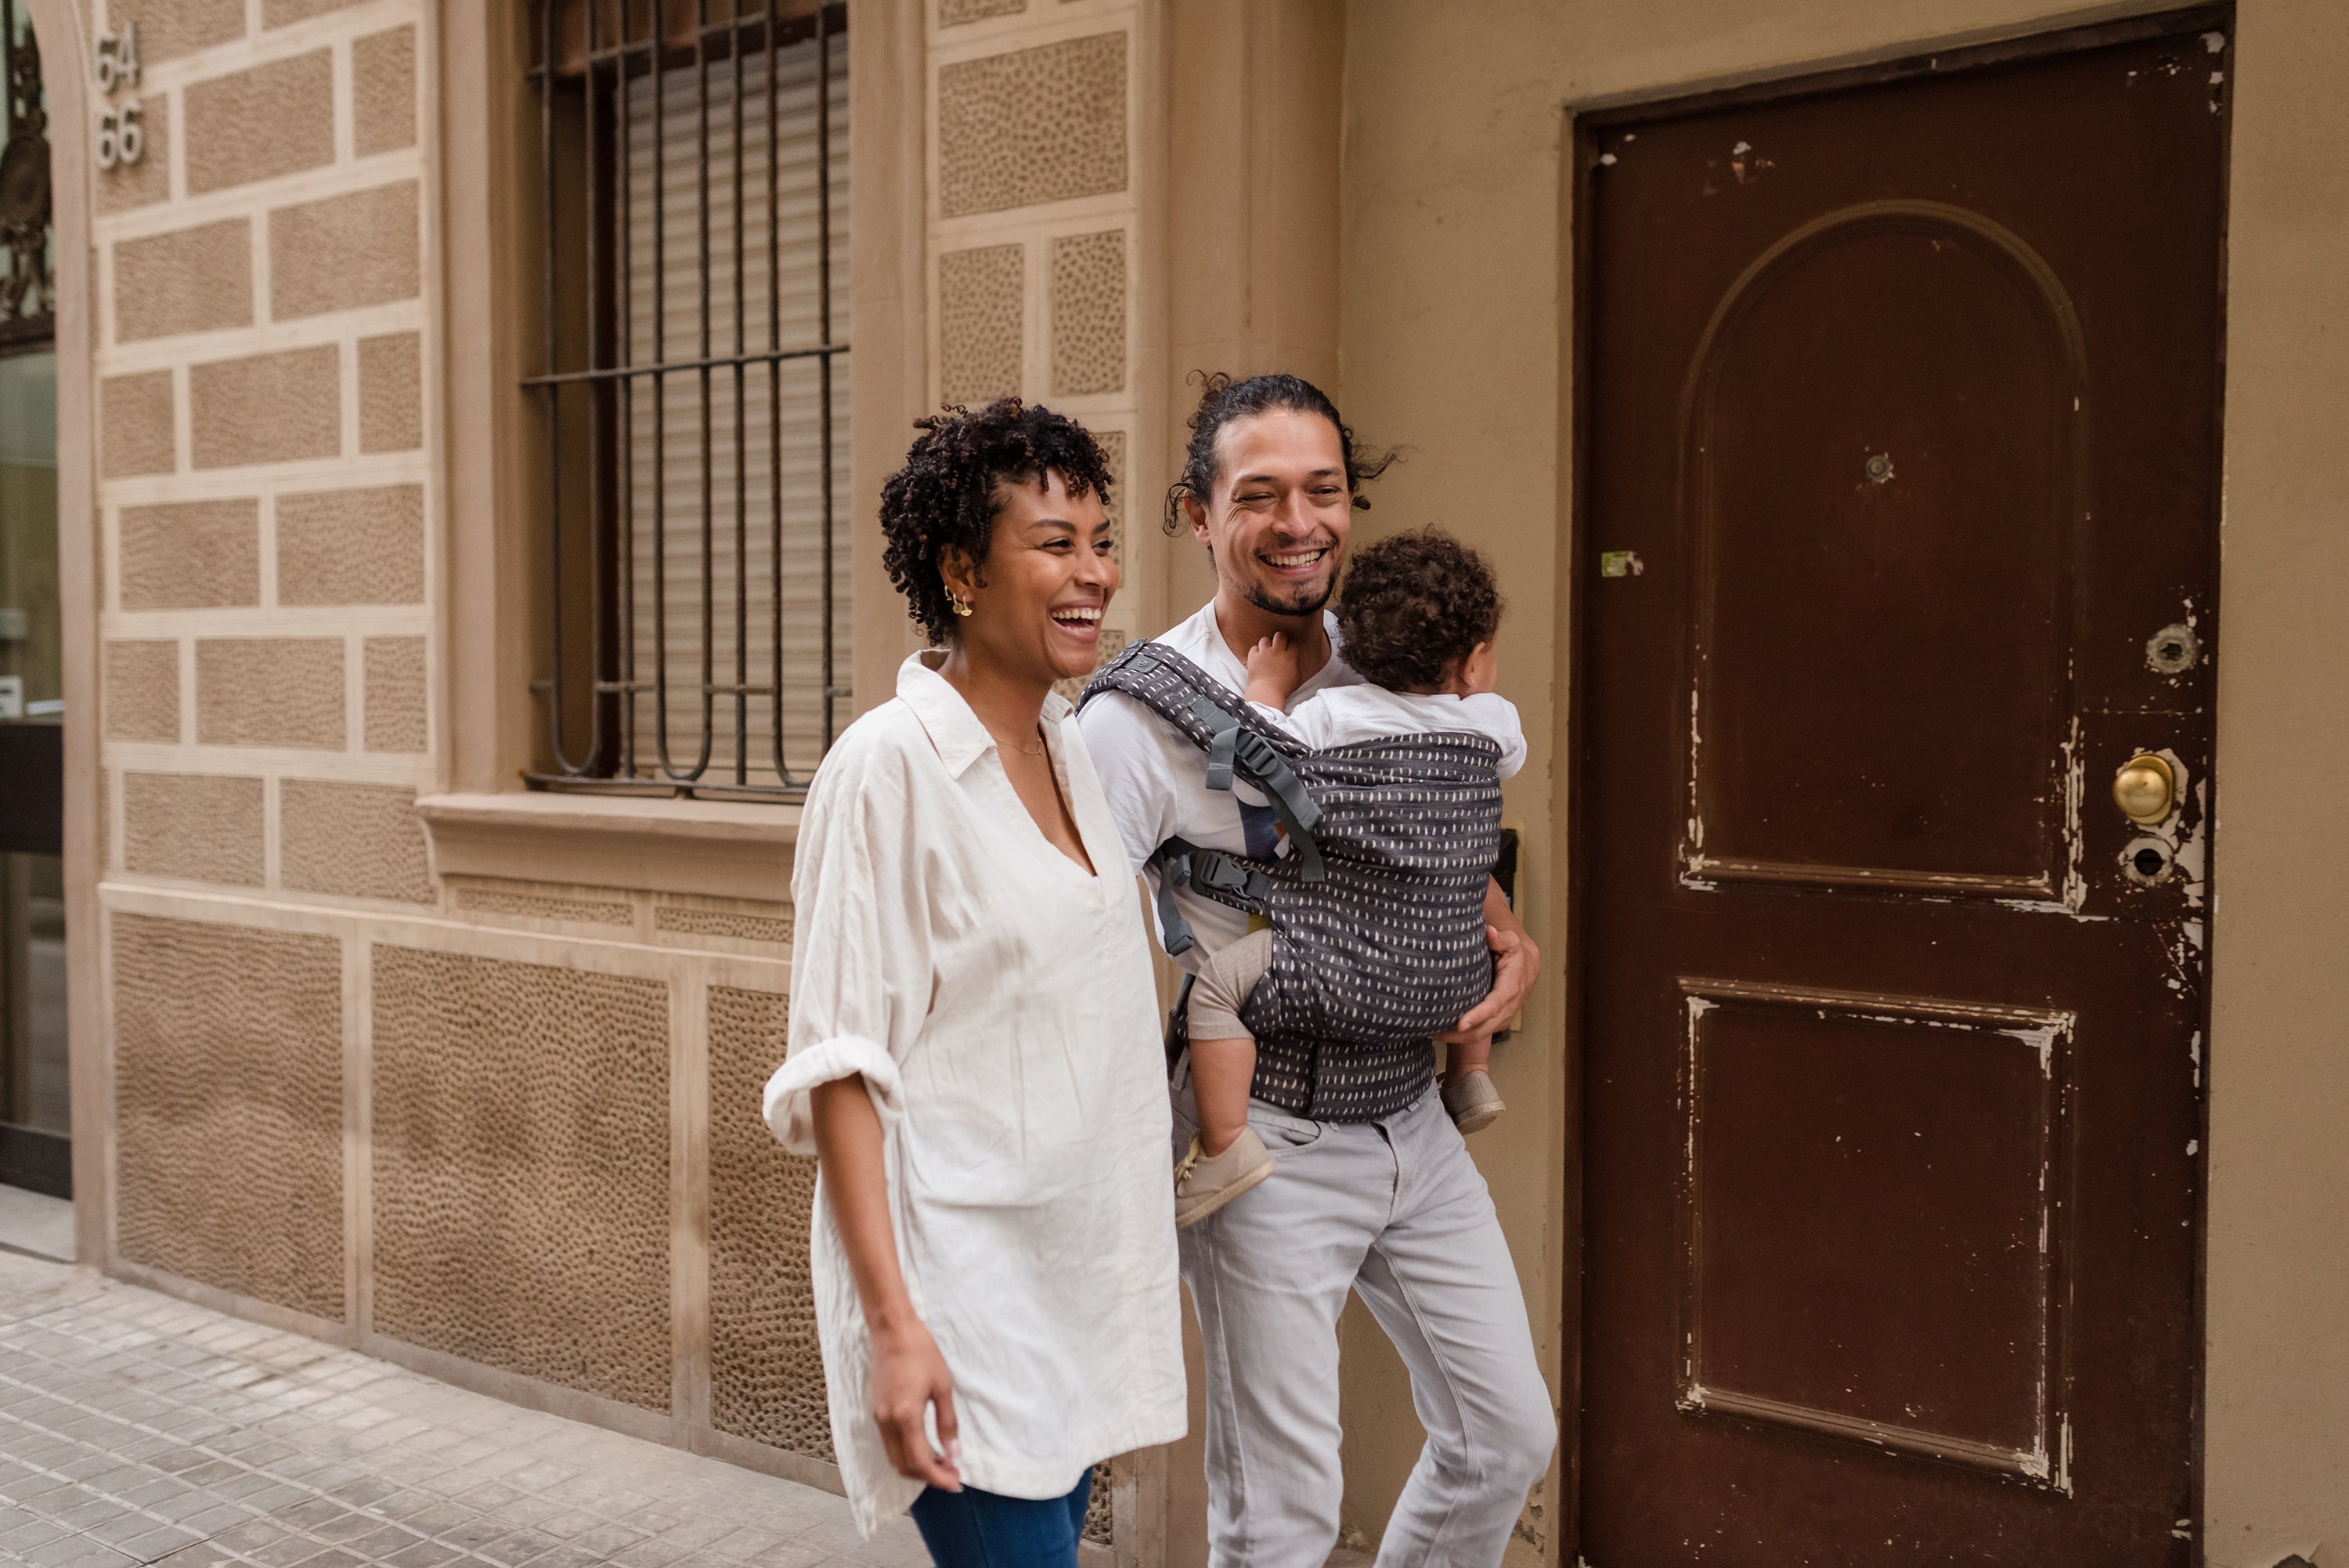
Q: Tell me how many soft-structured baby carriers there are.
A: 1